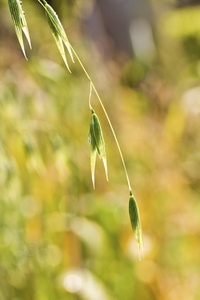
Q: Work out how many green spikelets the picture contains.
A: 4